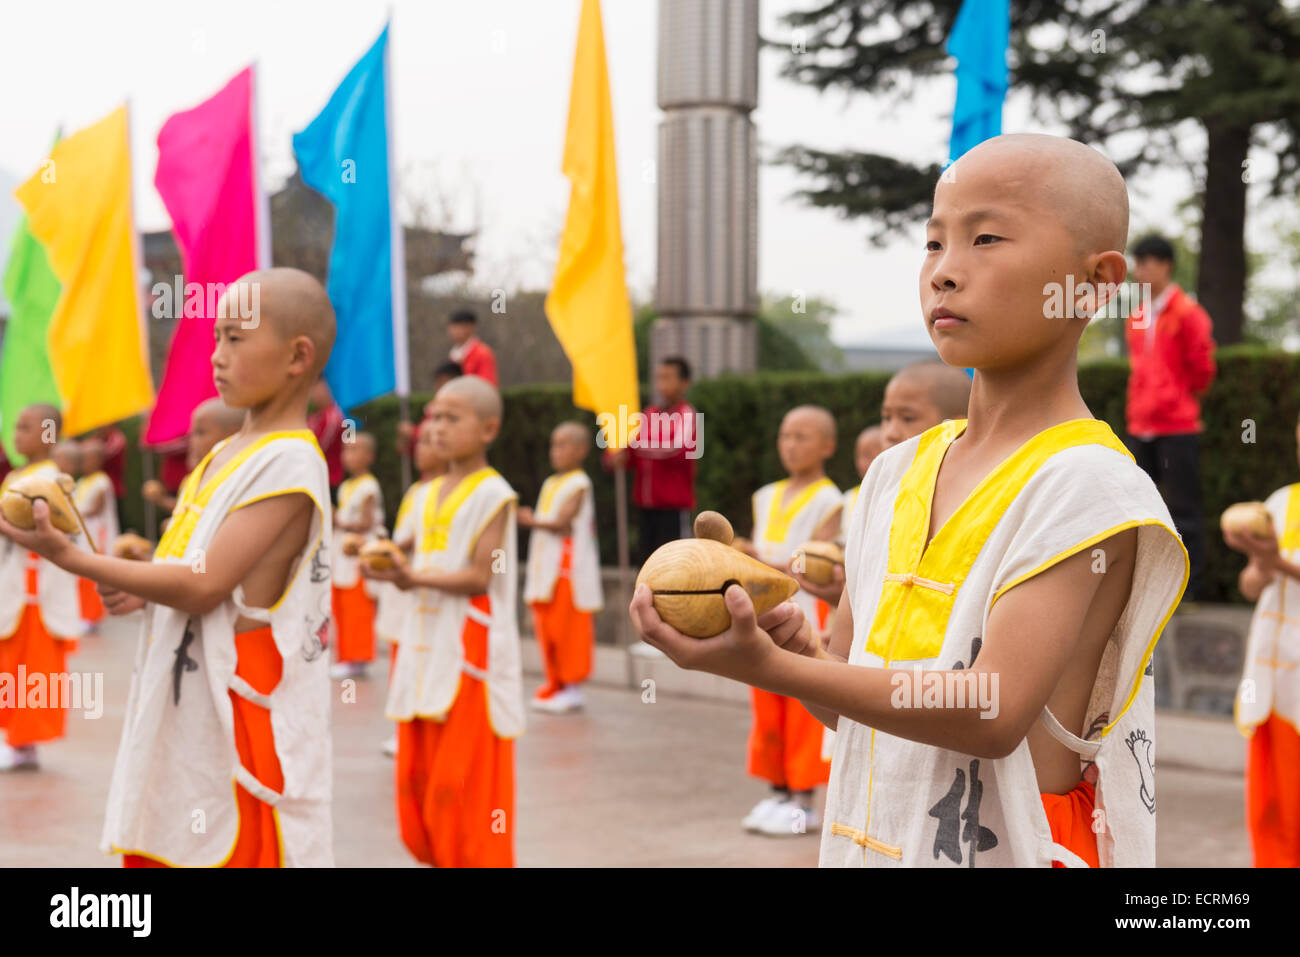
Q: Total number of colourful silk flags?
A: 6